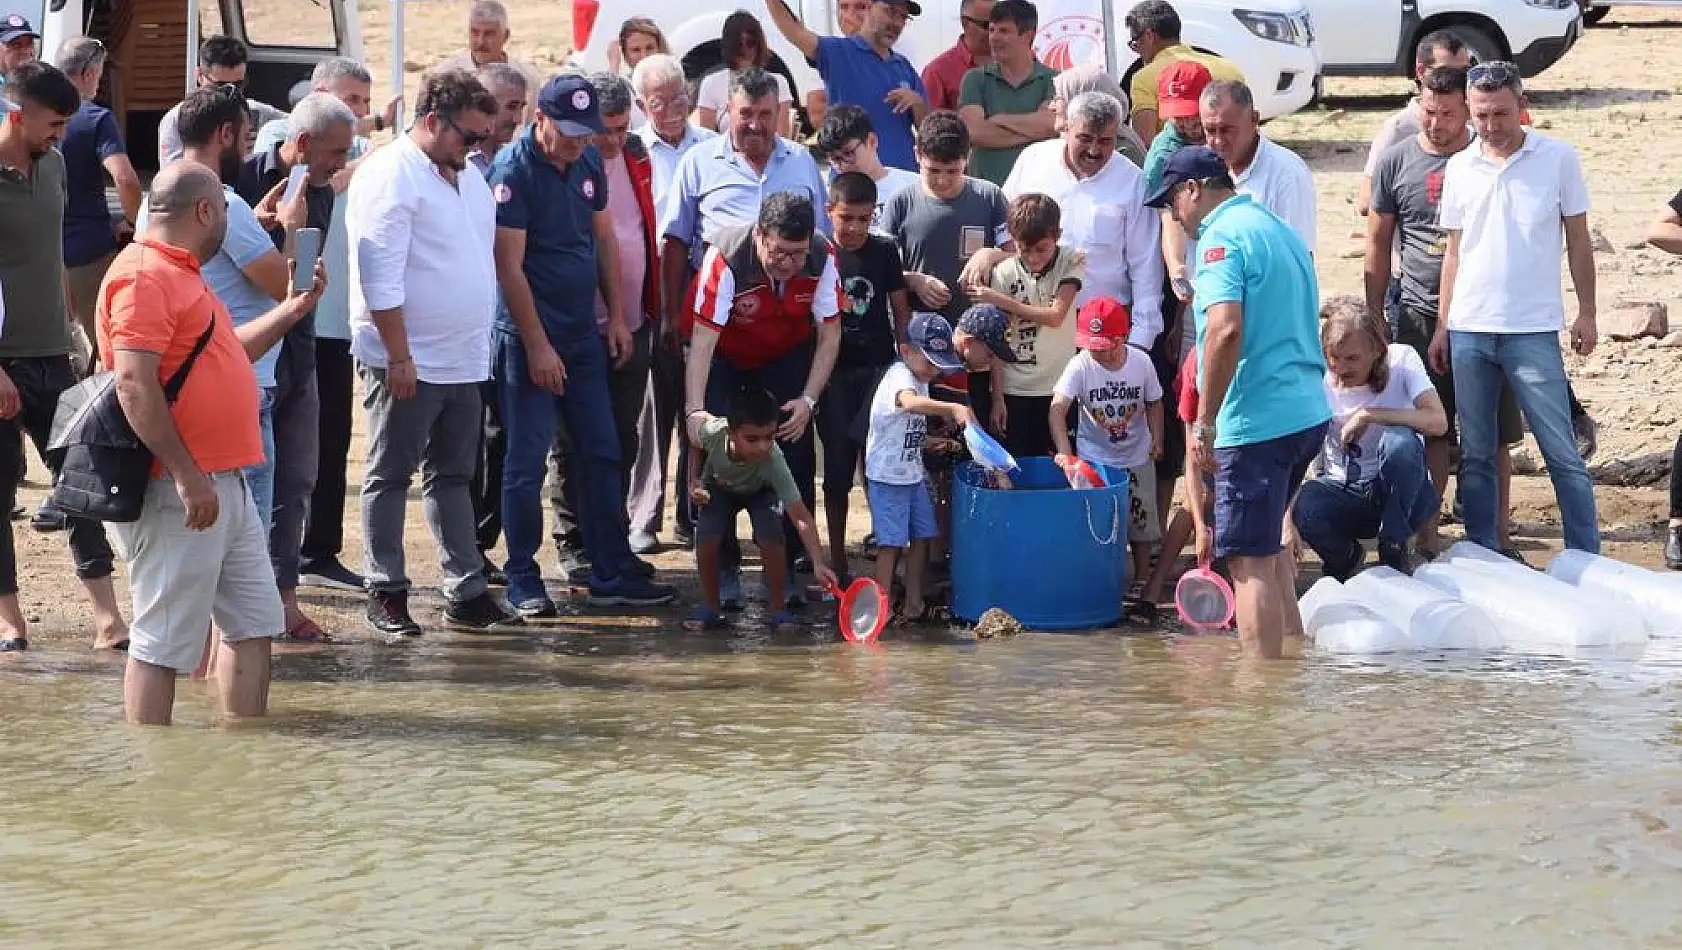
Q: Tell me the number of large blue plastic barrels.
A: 1